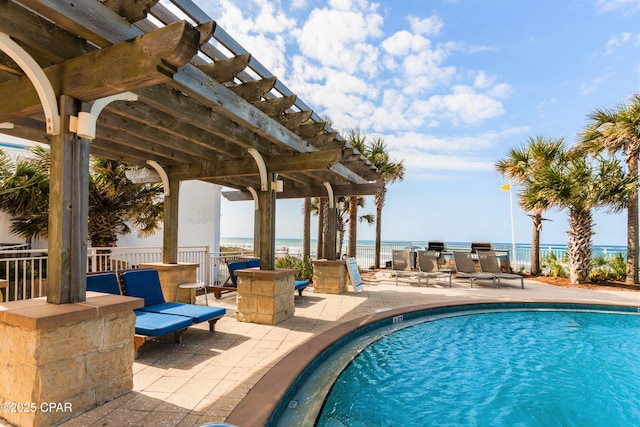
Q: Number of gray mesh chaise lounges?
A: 4